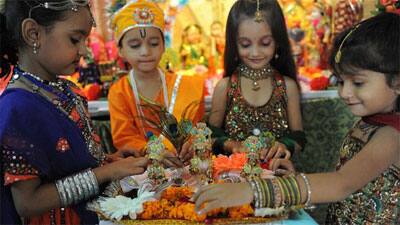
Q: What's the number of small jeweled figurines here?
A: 3